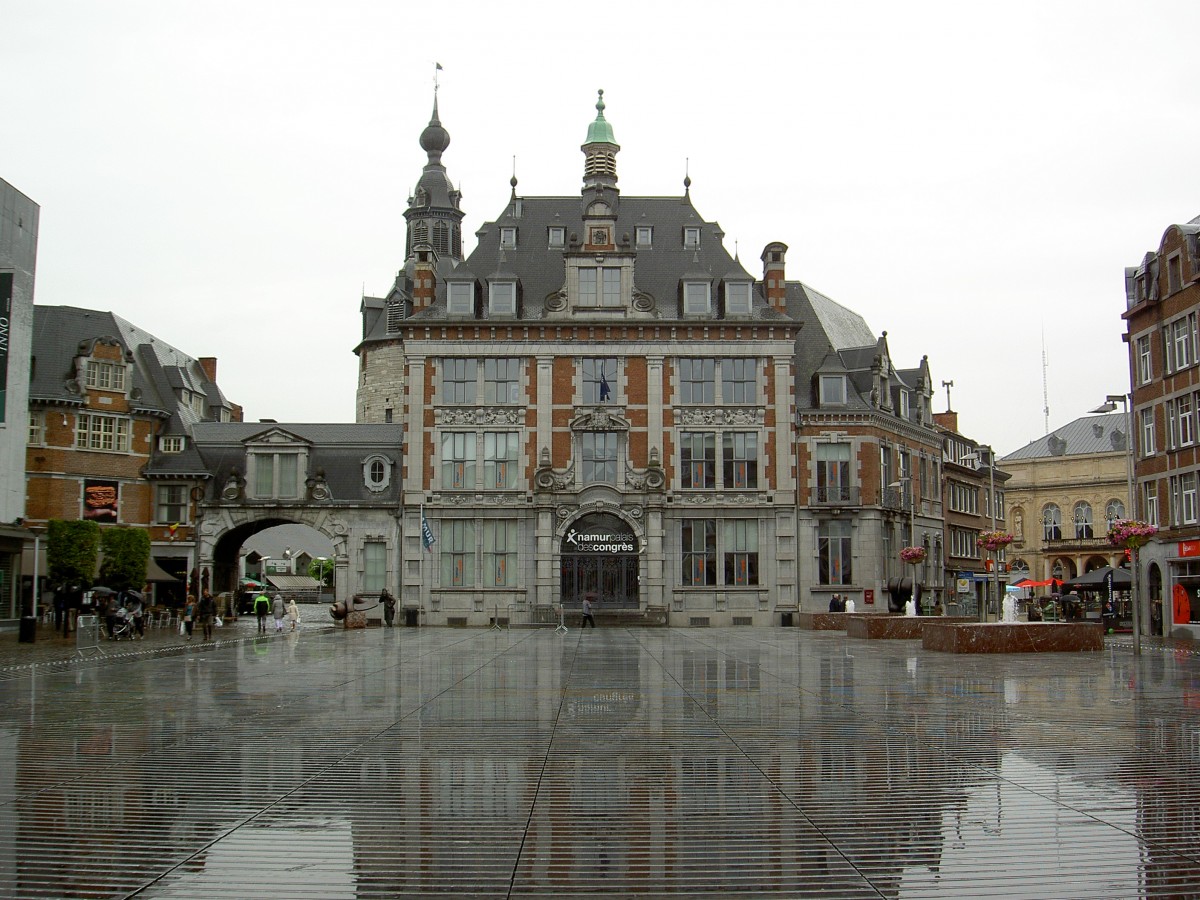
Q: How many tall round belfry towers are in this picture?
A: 1